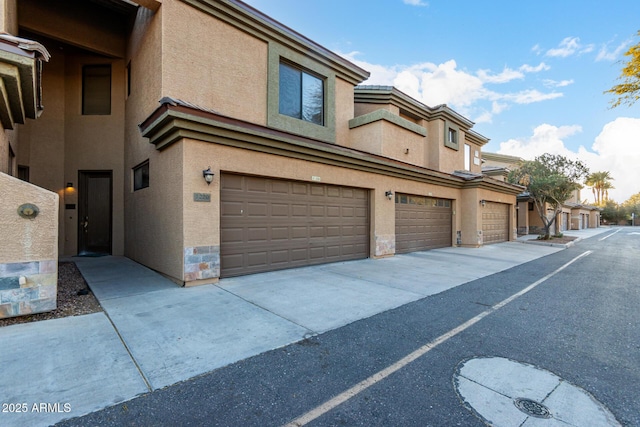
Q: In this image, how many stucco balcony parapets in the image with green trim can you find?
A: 1